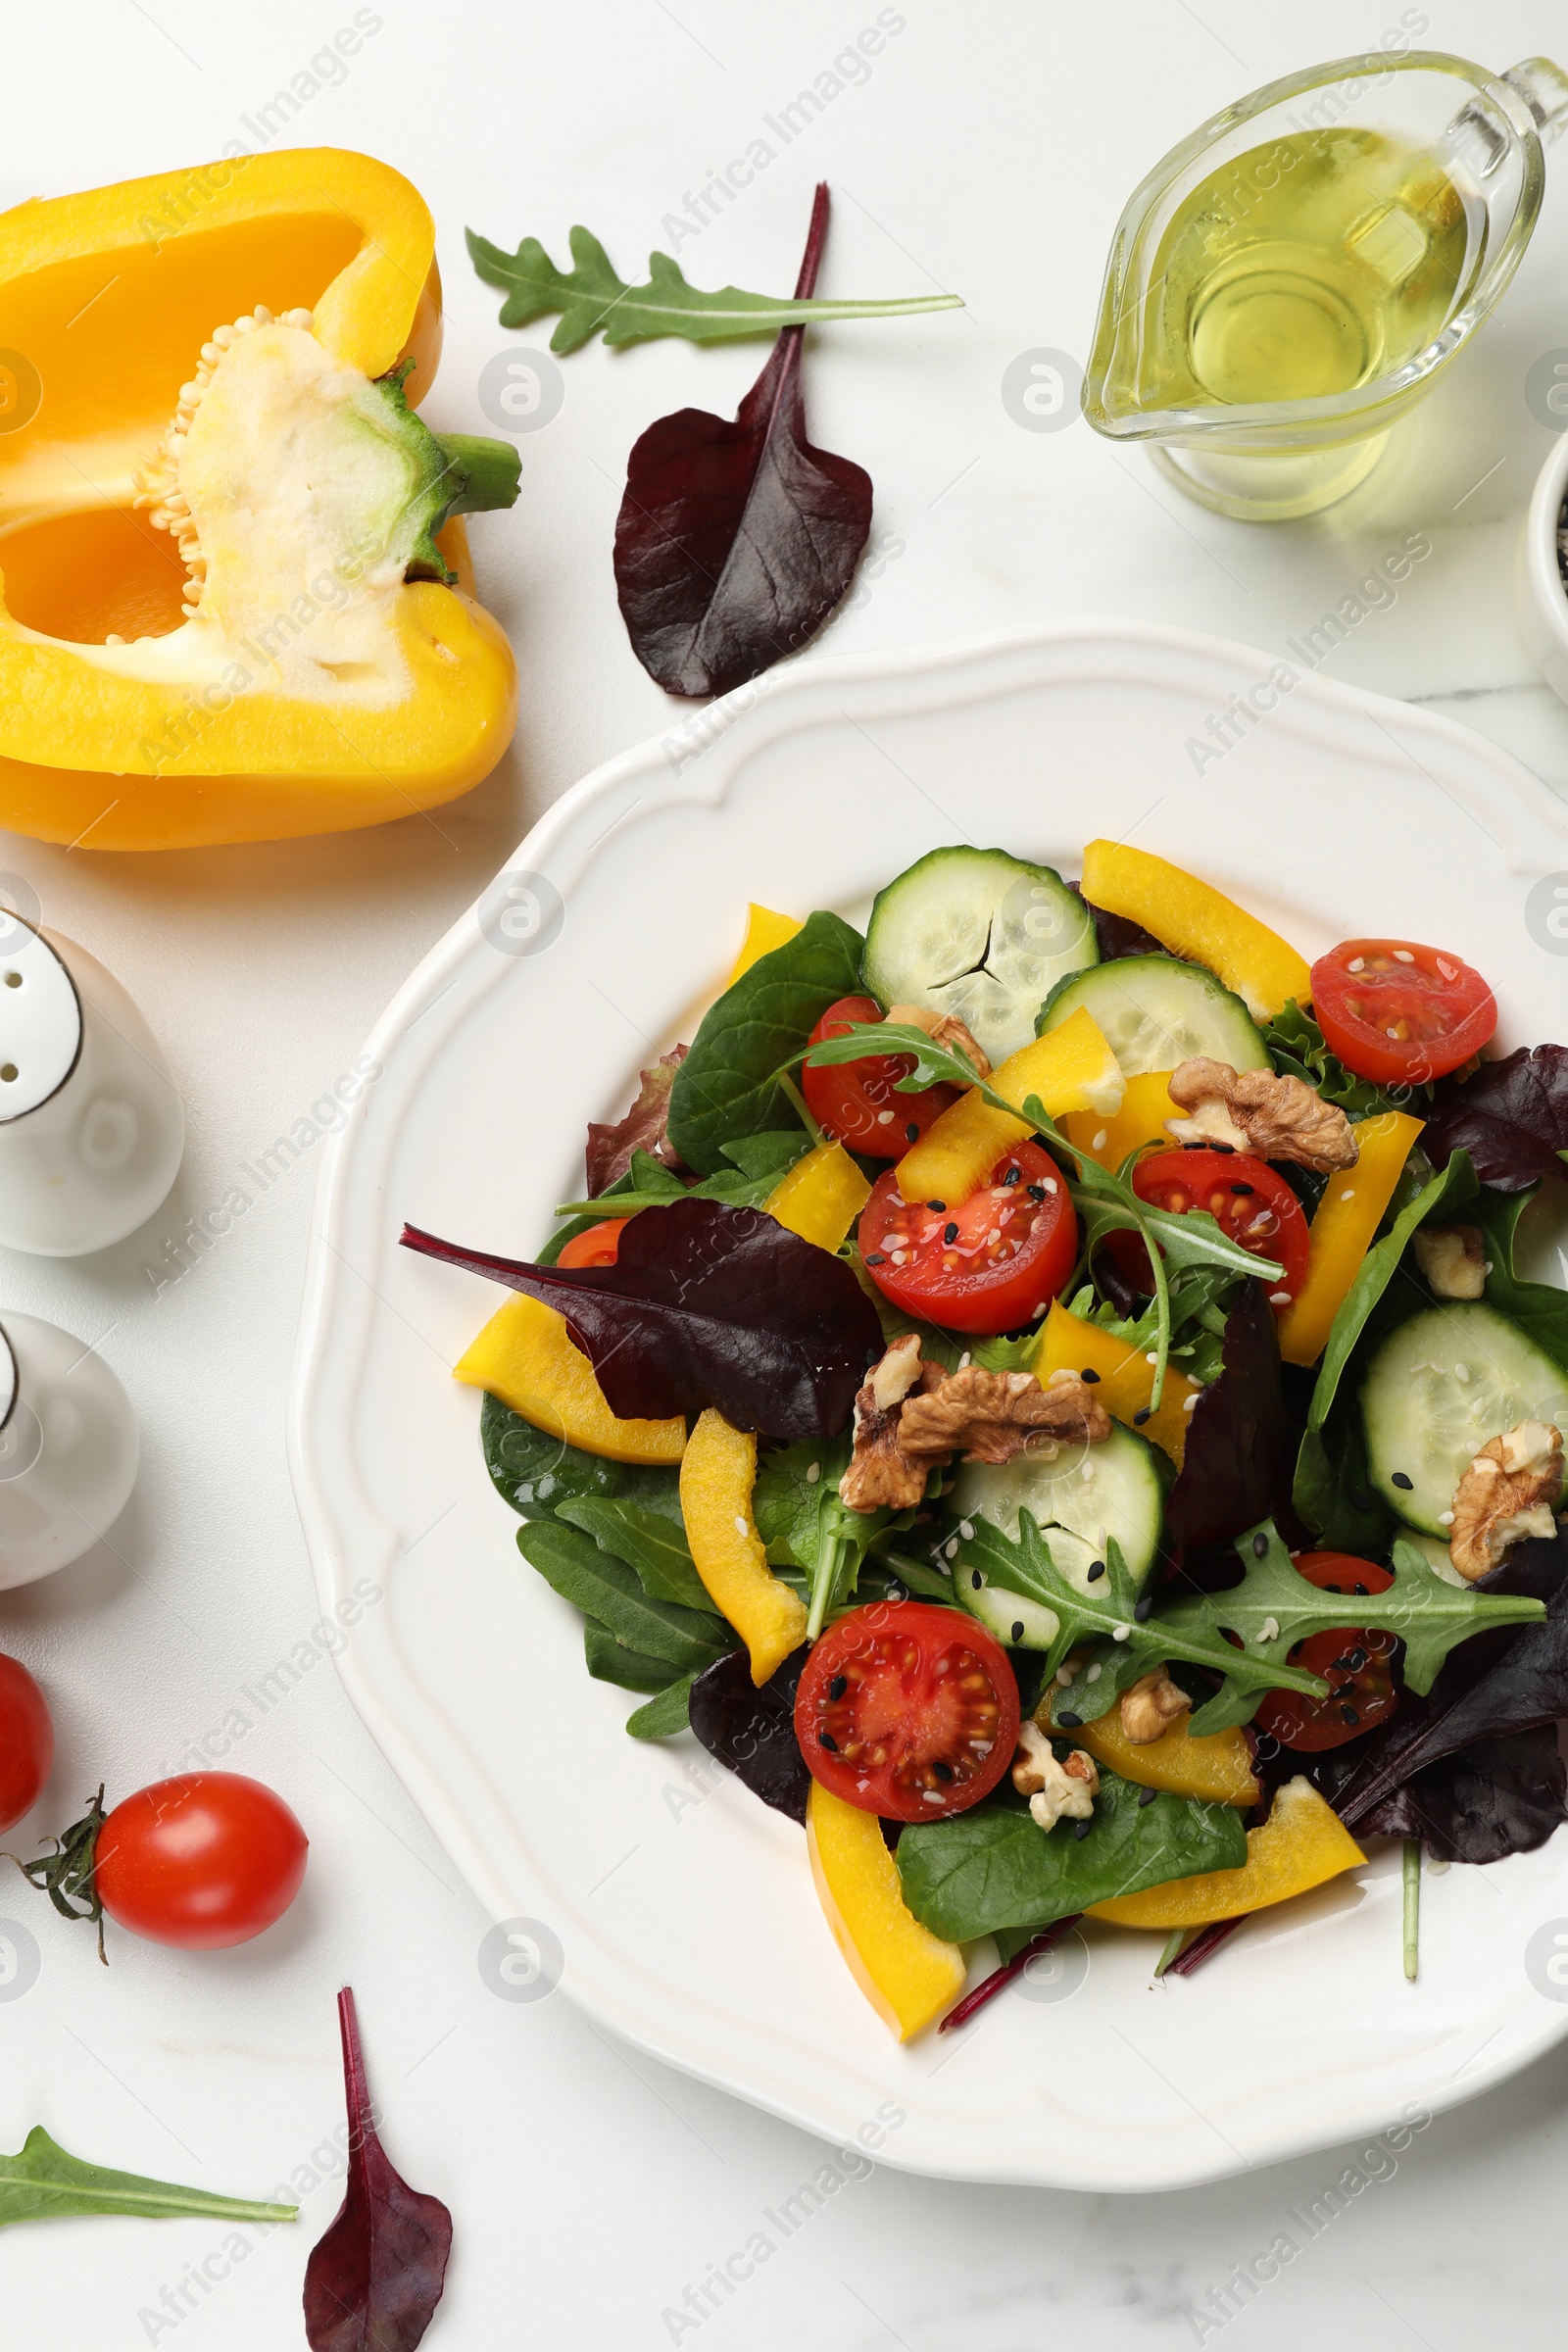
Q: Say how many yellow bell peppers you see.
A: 1